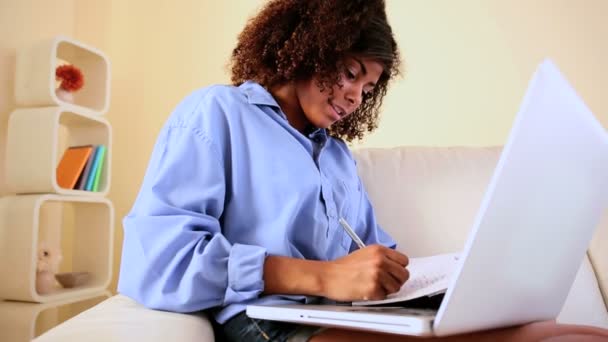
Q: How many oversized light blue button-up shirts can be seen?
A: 1